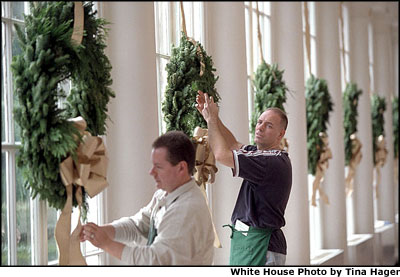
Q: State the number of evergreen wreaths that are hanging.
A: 7